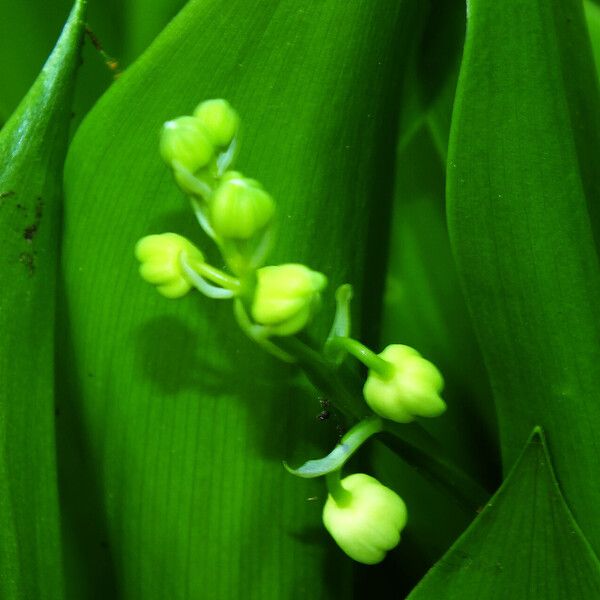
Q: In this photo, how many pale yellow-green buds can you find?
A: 7